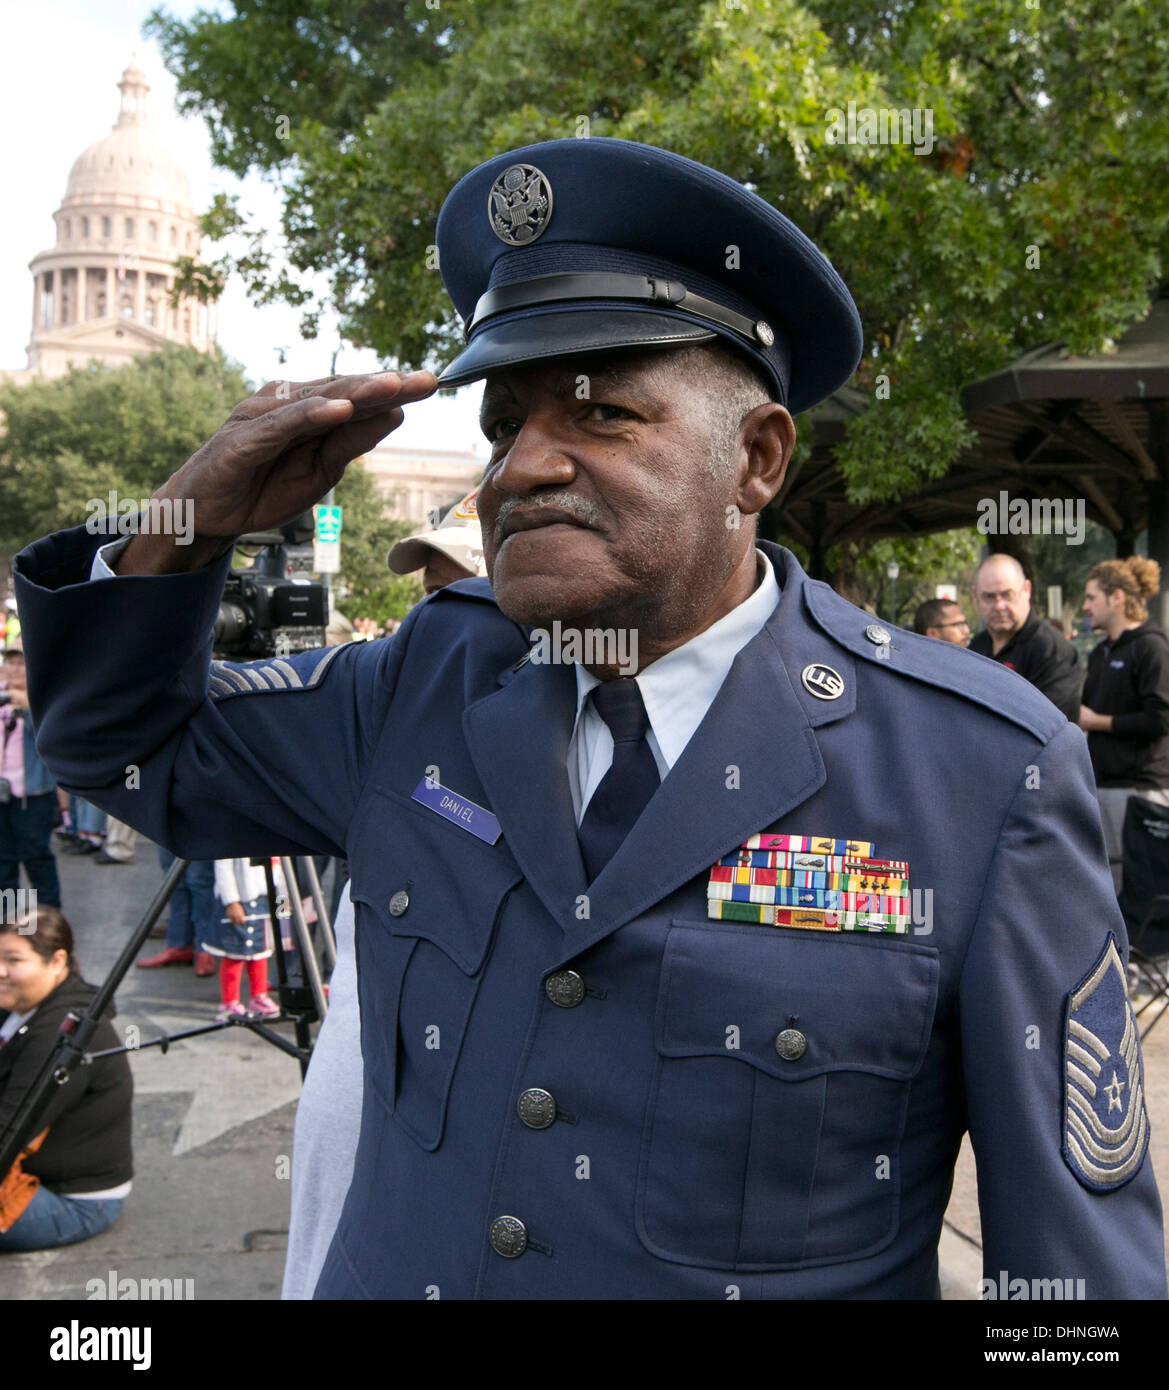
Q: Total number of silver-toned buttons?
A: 7